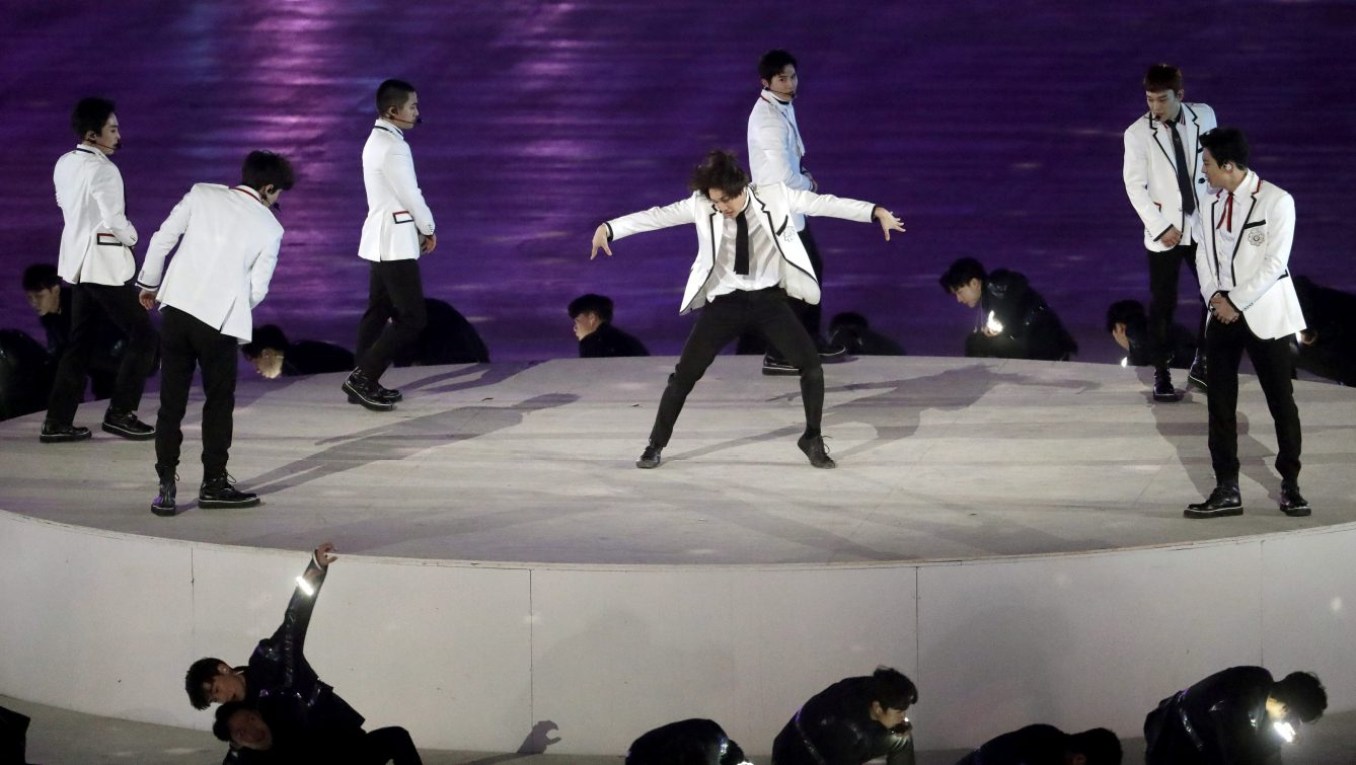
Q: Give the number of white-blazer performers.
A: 7